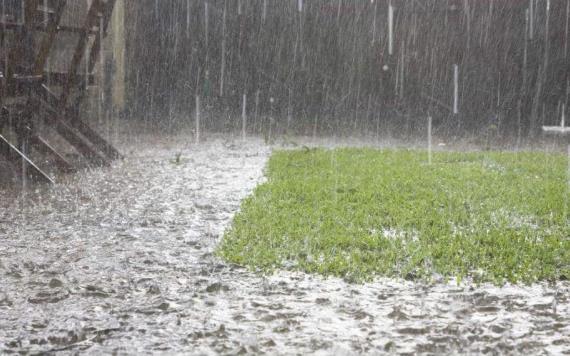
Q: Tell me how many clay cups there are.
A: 0